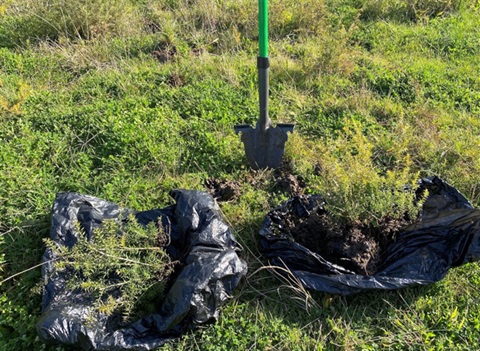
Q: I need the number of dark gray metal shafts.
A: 1